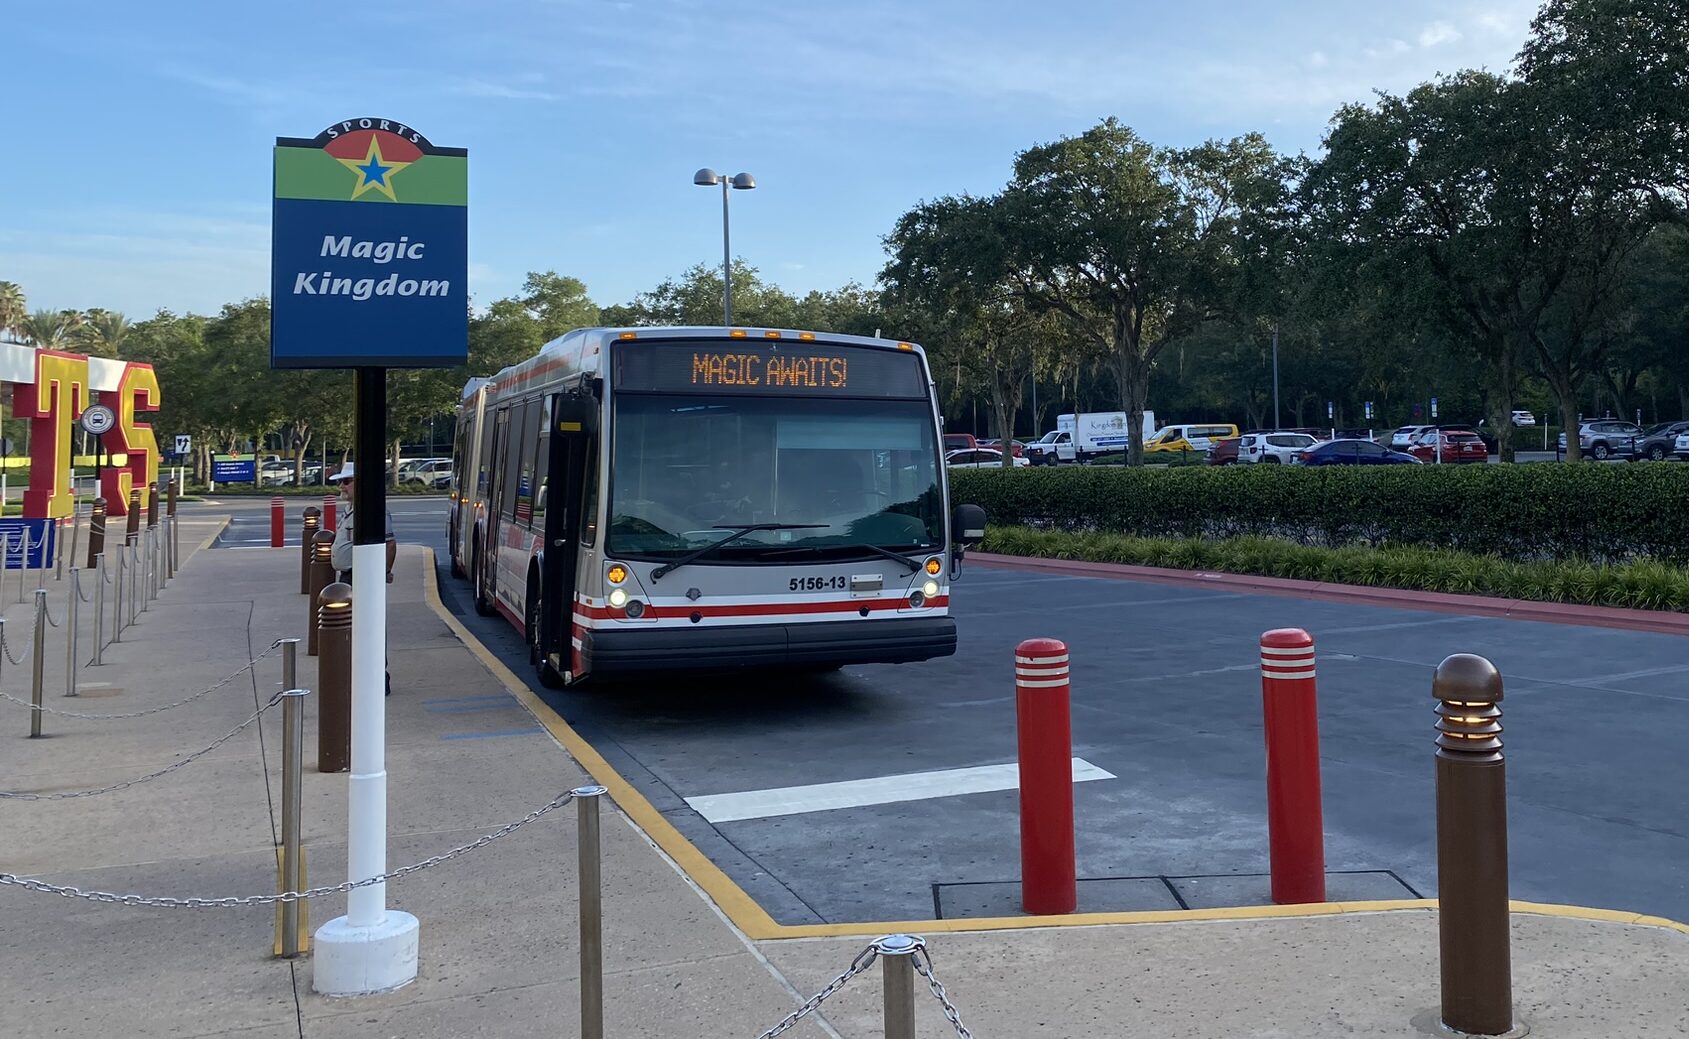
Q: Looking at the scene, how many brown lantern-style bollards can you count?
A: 8